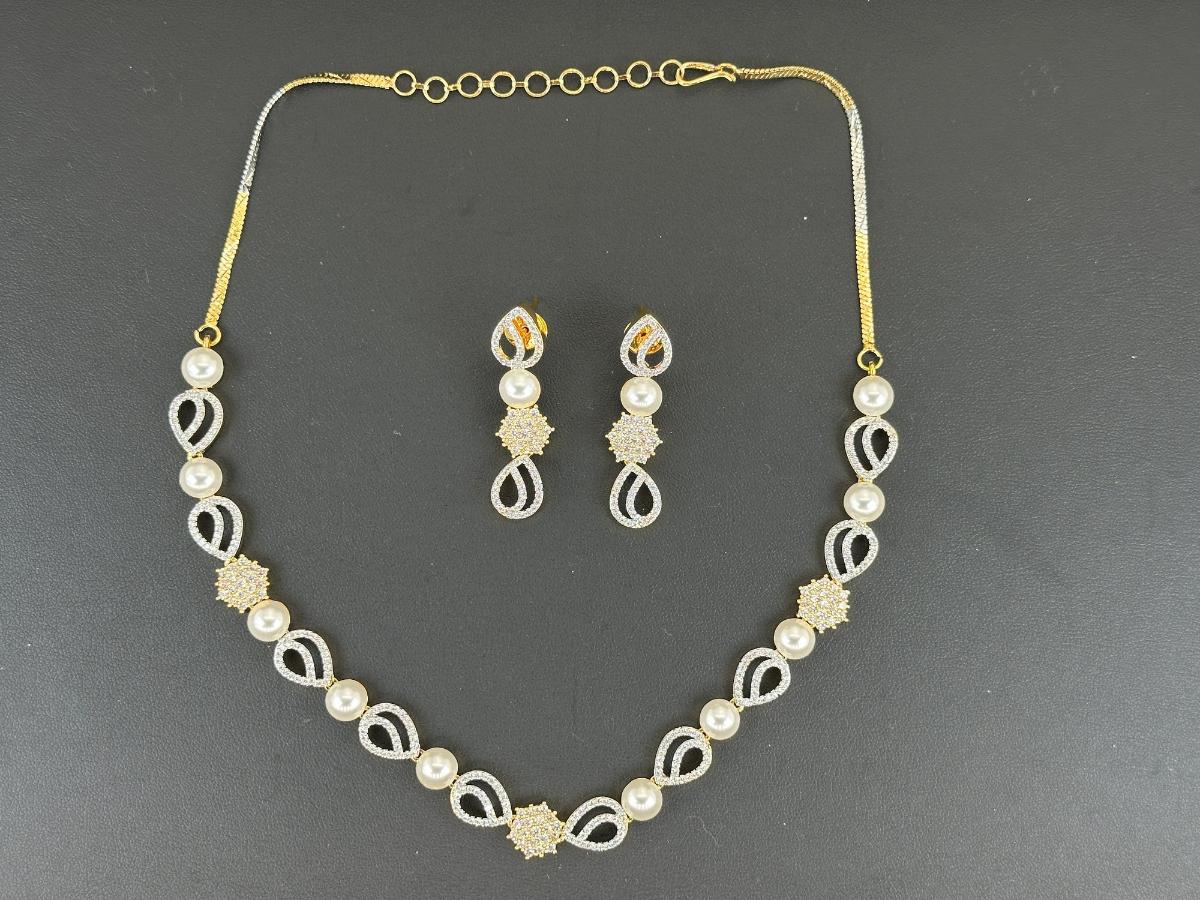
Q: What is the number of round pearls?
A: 12